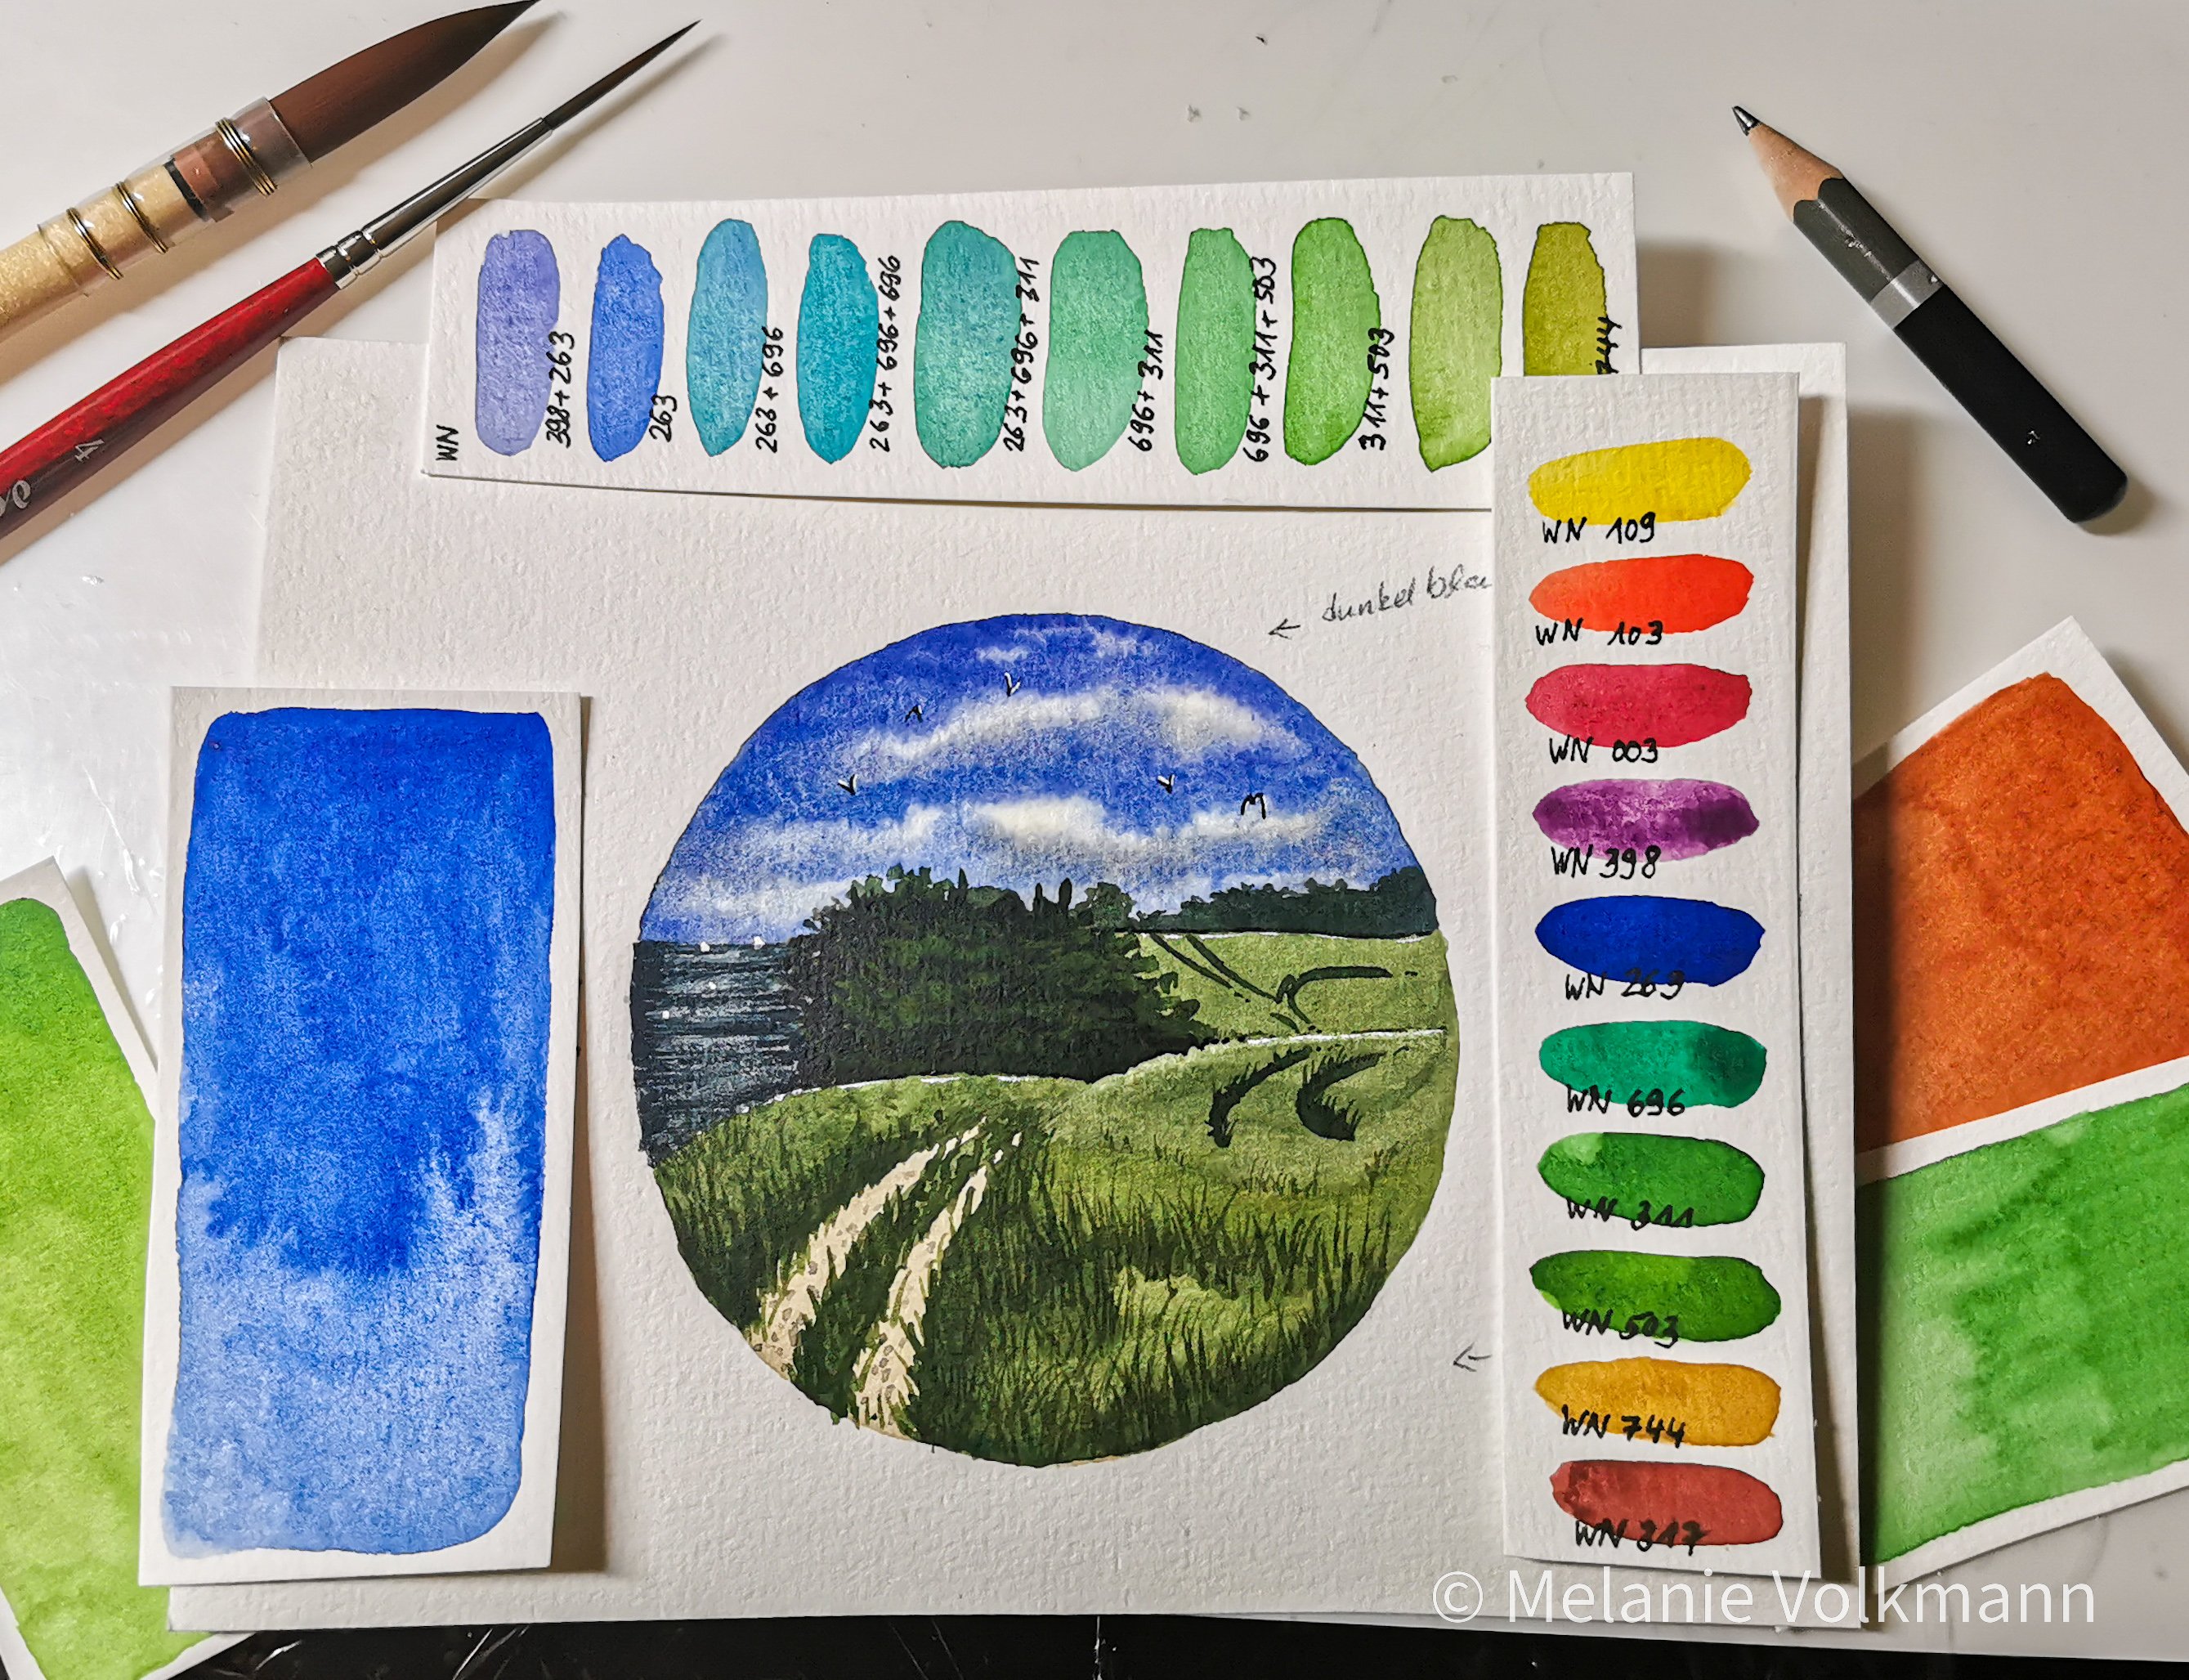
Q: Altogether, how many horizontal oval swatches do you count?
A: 10